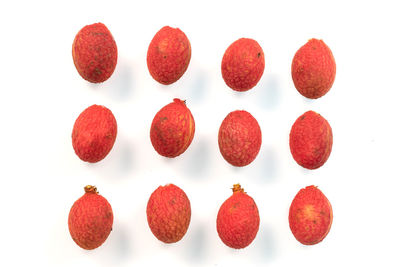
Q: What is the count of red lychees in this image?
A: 12